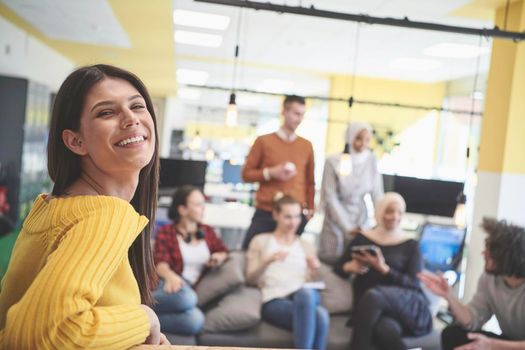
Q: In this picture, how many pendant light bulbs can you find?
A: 3